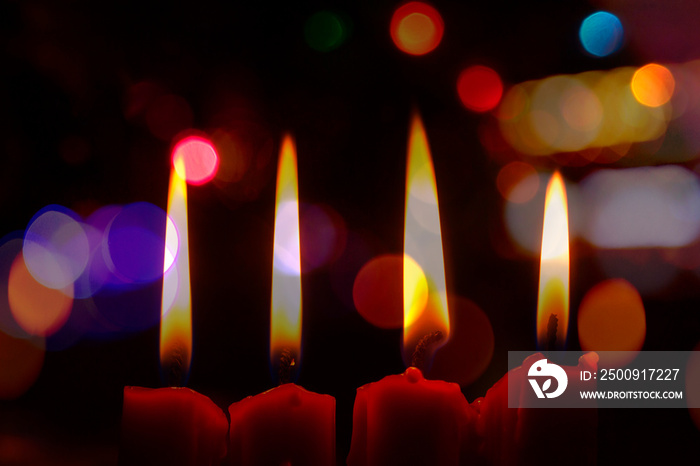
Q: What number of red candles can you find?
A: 4